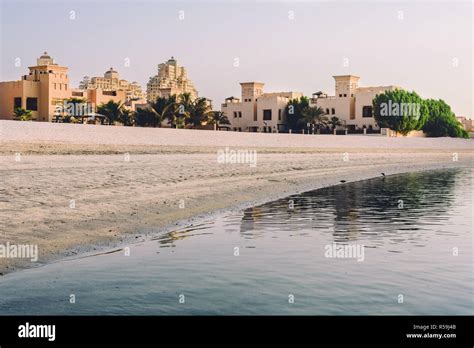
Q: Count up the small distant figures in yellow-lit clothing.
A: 0